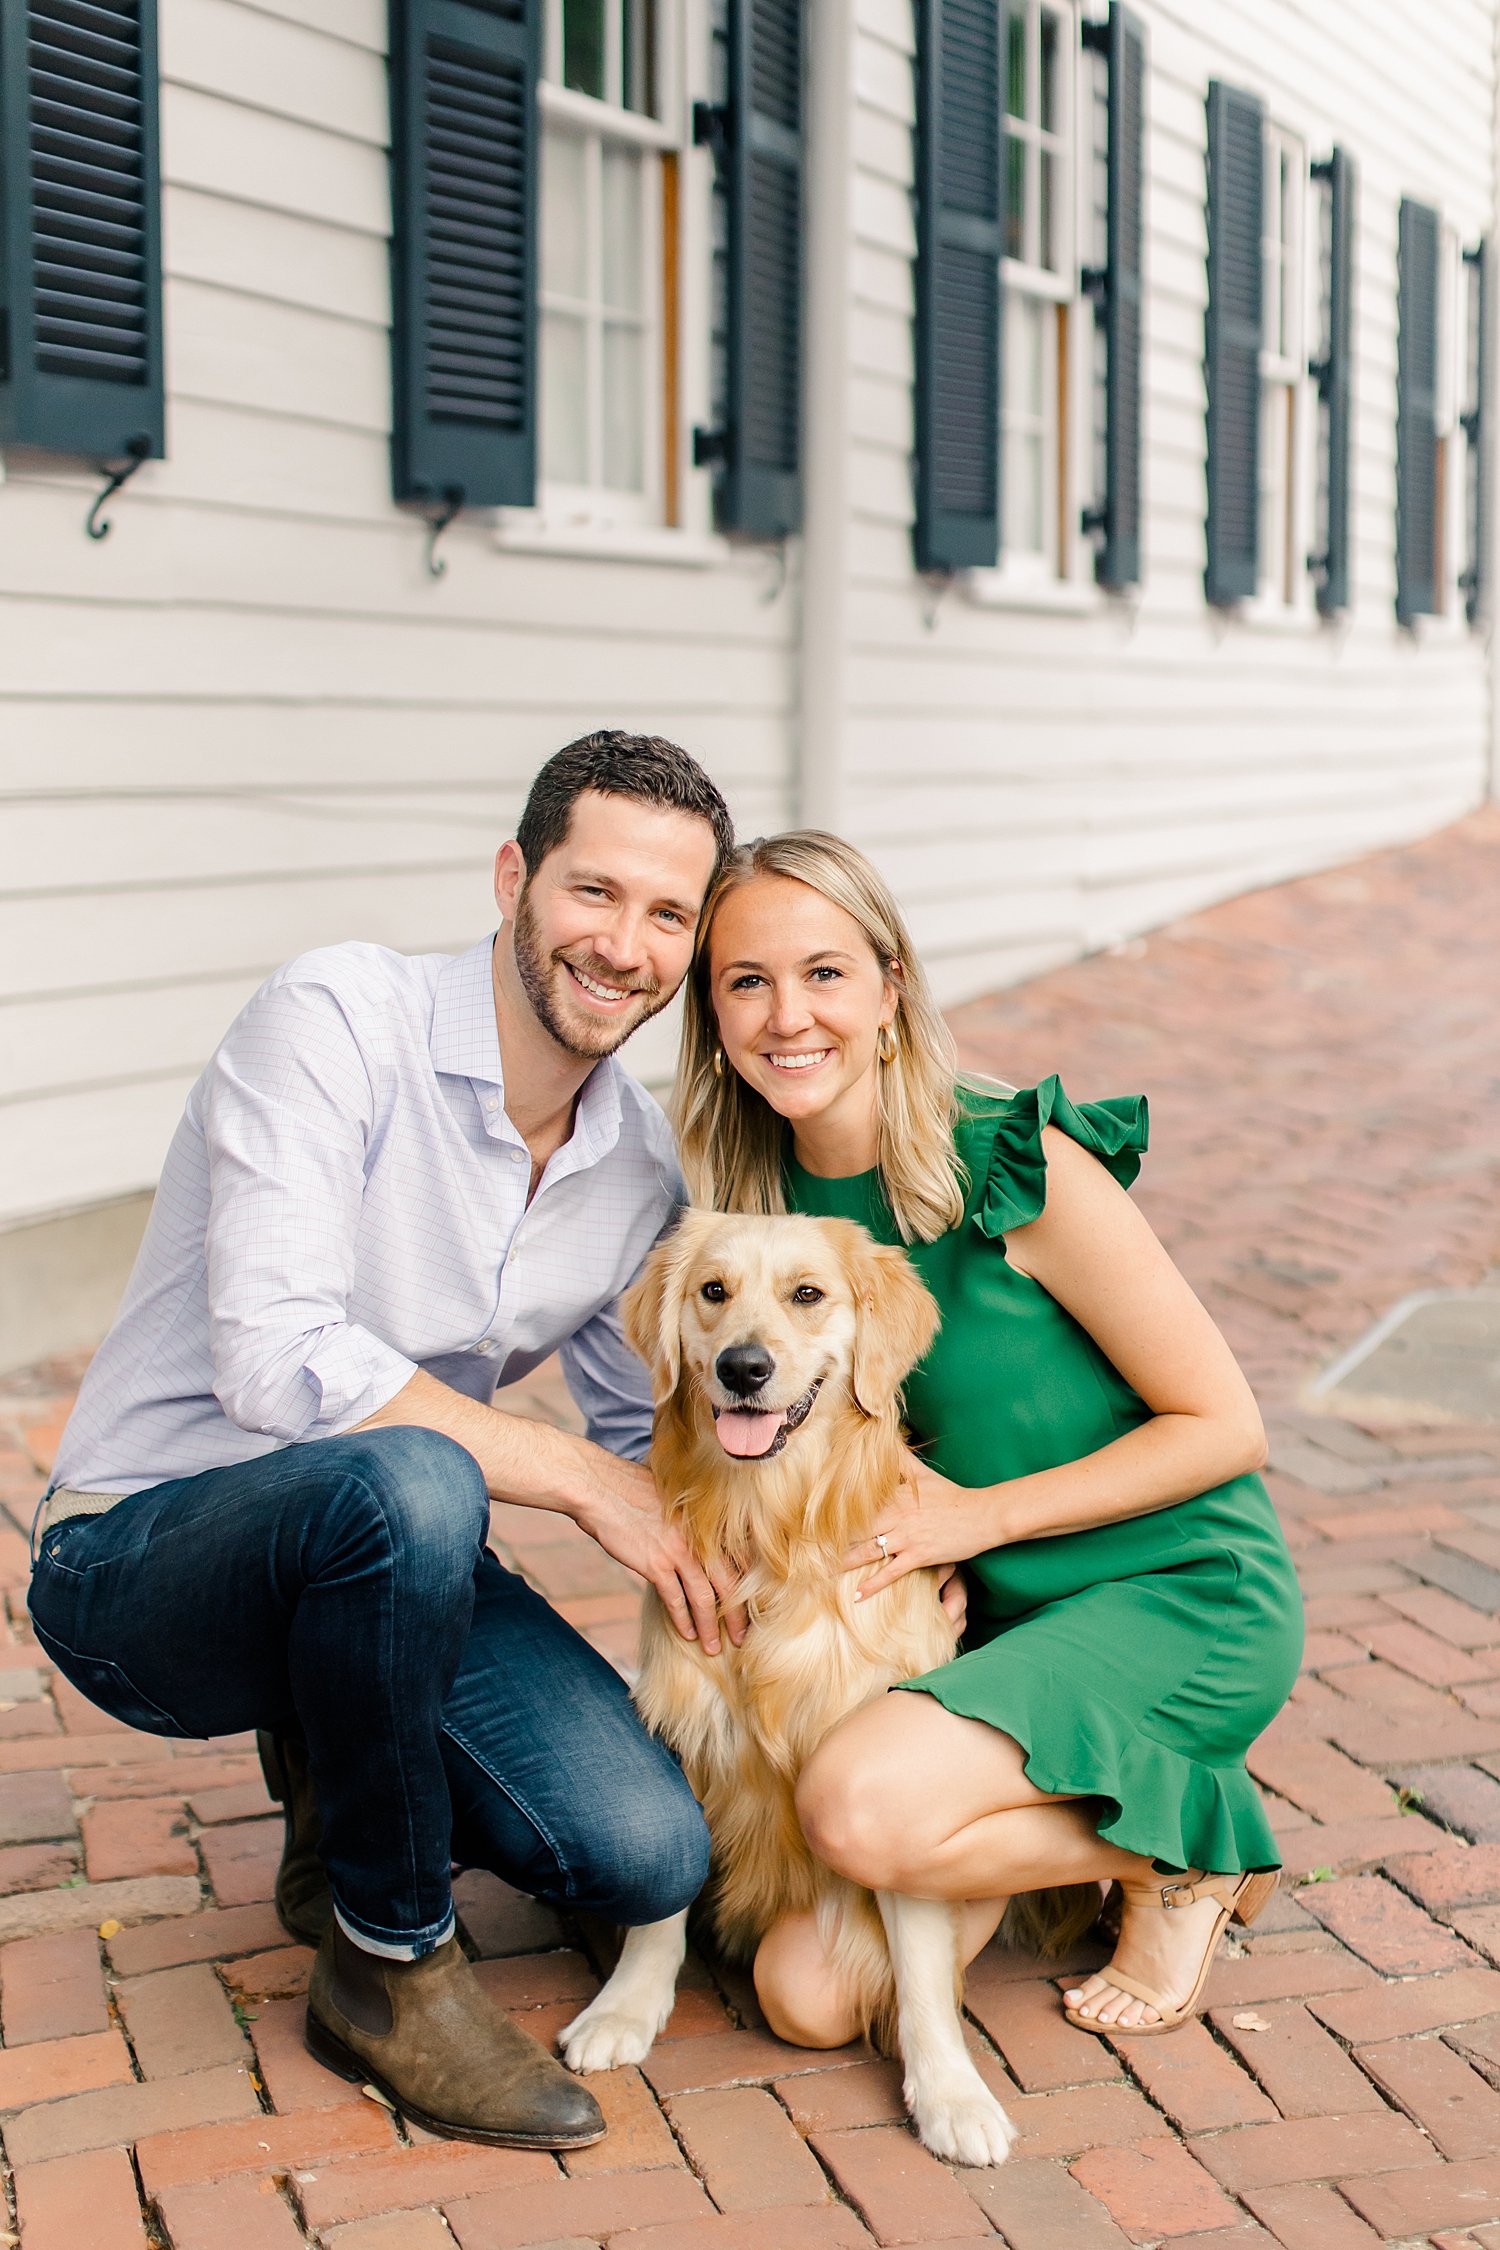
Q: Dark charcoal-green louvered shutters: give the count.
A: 9